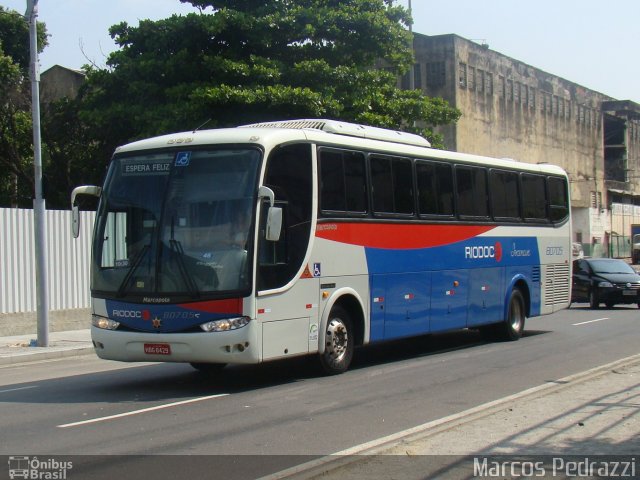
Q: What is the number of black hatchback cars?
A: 1